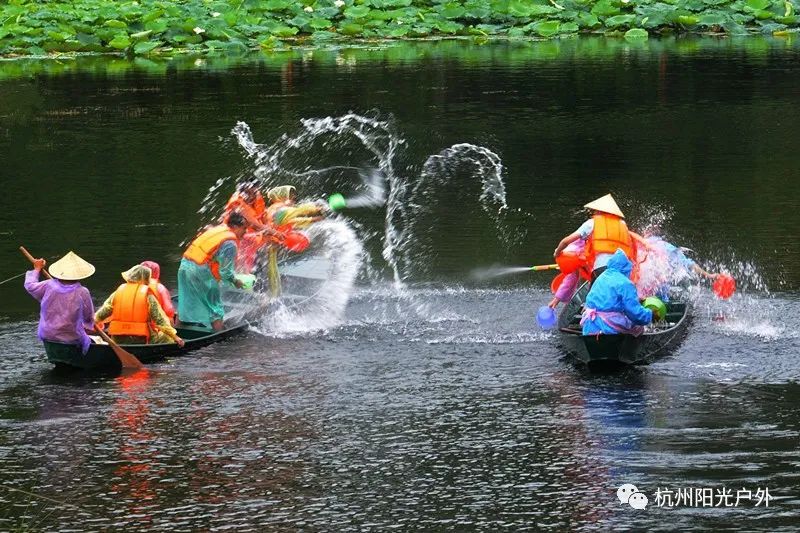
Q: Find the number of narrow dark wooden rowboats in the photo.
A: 2